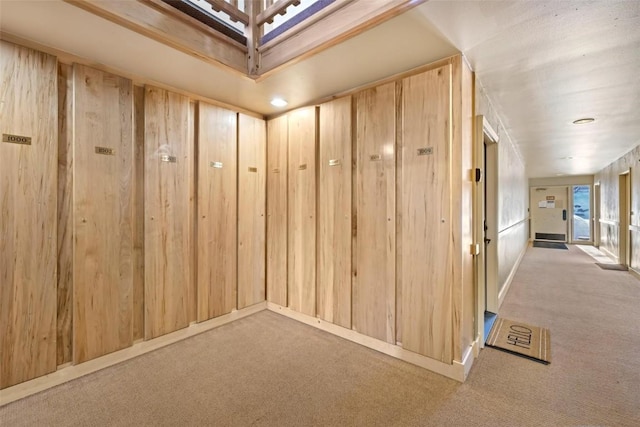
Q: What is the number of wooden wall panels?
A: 10